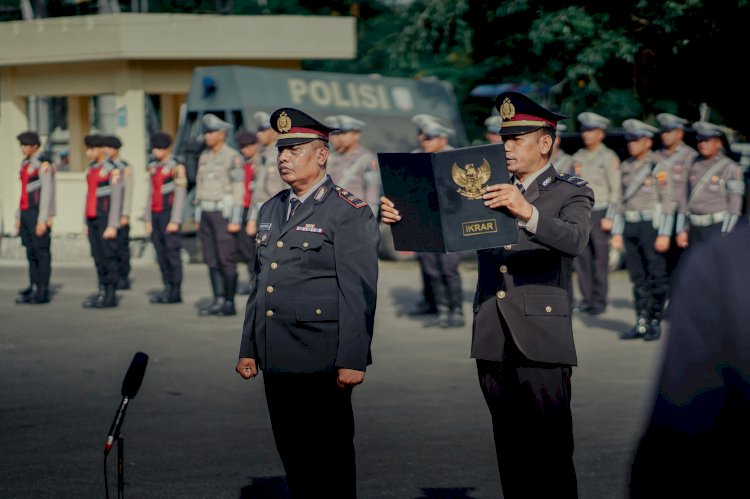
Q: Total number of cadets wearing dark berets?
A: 5